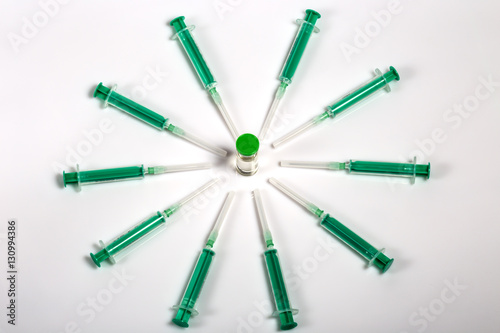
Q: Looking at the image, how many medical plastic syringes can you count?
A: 10